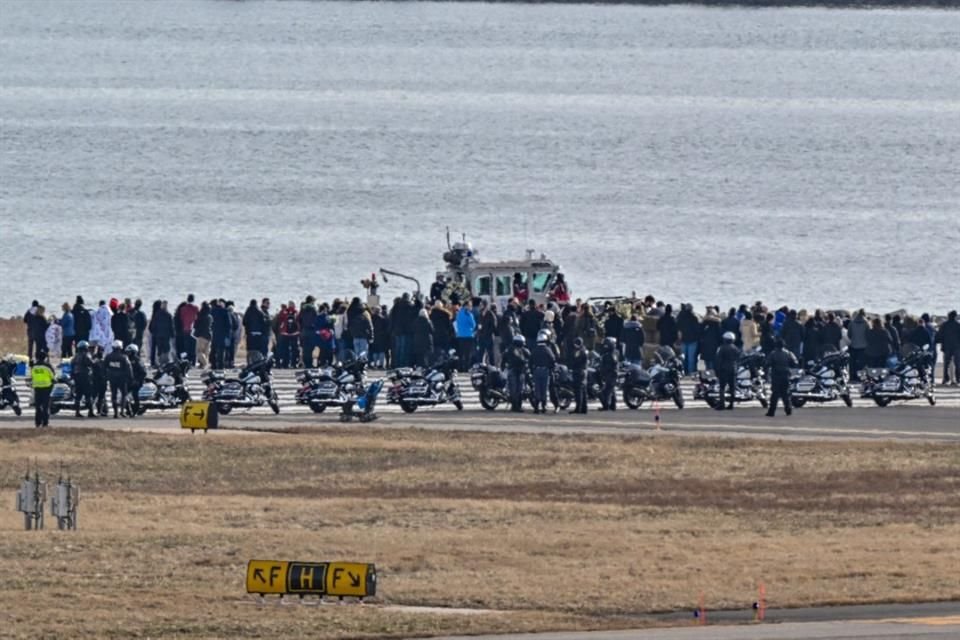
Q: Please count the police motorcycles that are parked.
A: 12